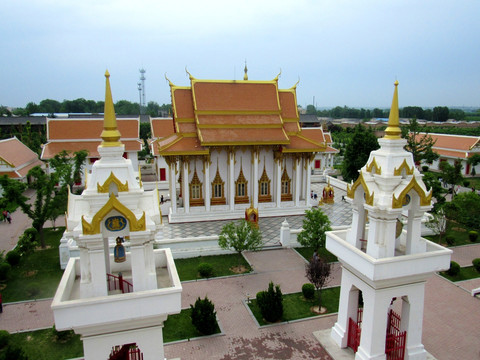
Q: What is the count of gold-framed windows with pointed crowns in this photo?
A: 5